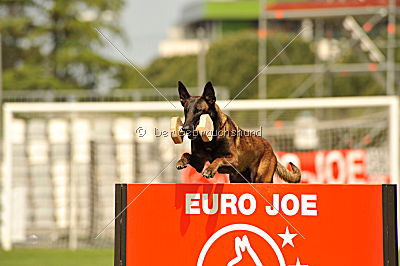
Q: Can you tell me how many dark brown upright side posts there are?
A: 2